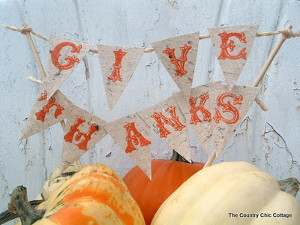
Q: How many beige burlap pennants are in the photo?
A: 10